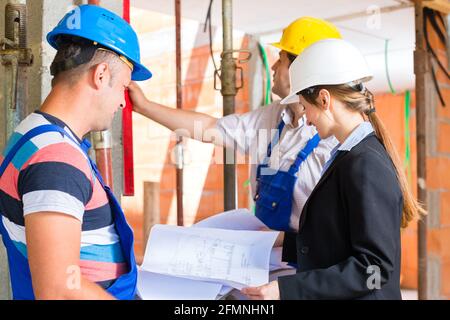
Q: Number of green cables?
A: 3